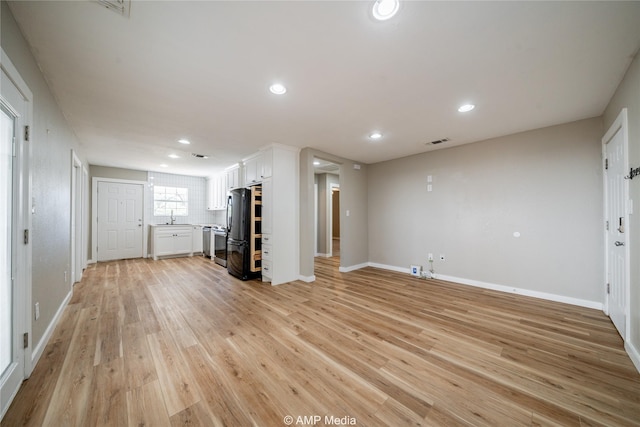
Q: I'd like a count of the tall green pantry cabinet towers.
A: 0